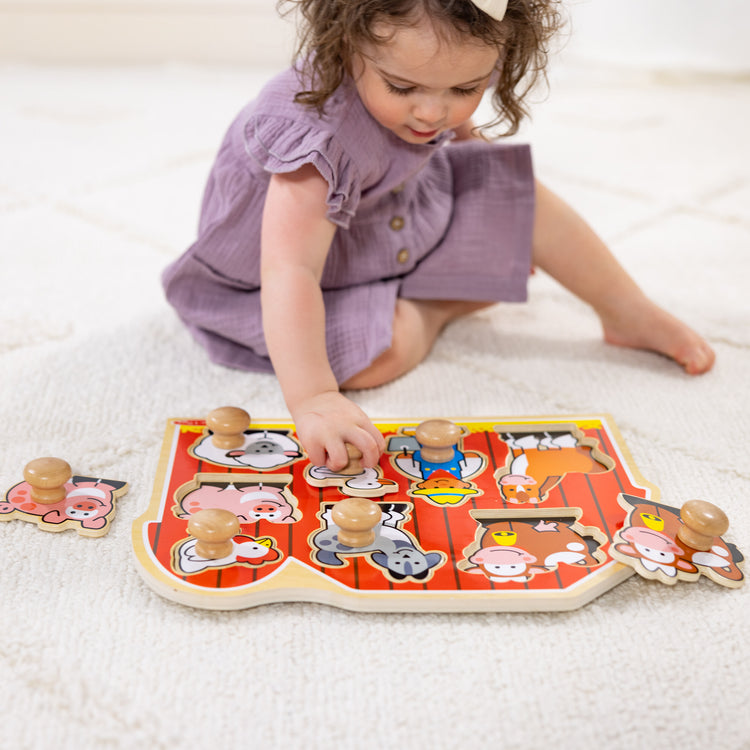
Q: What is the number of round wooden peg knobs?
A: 7